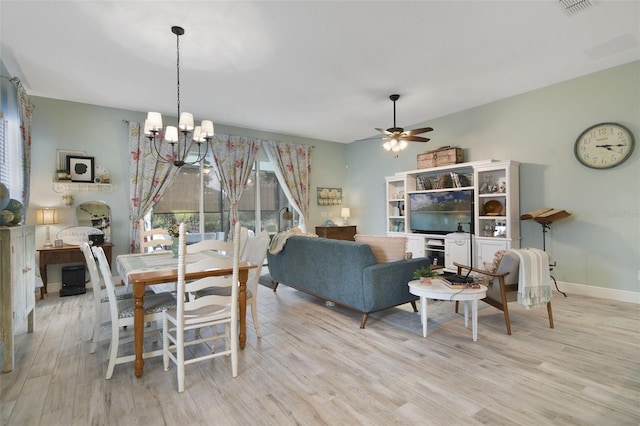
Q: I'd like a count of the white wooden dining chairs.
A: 6